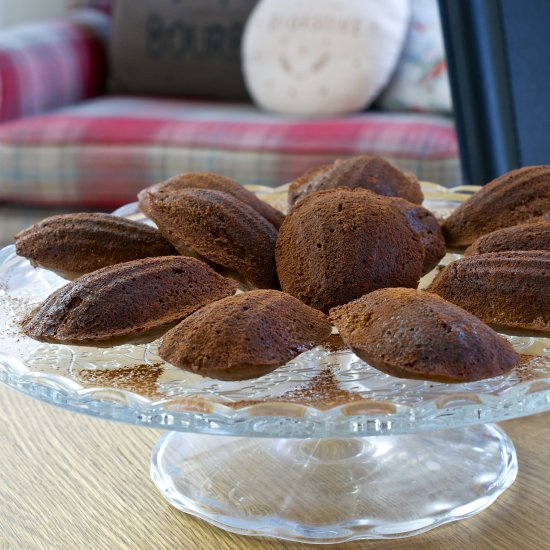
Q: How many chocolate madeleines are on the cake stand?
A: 12